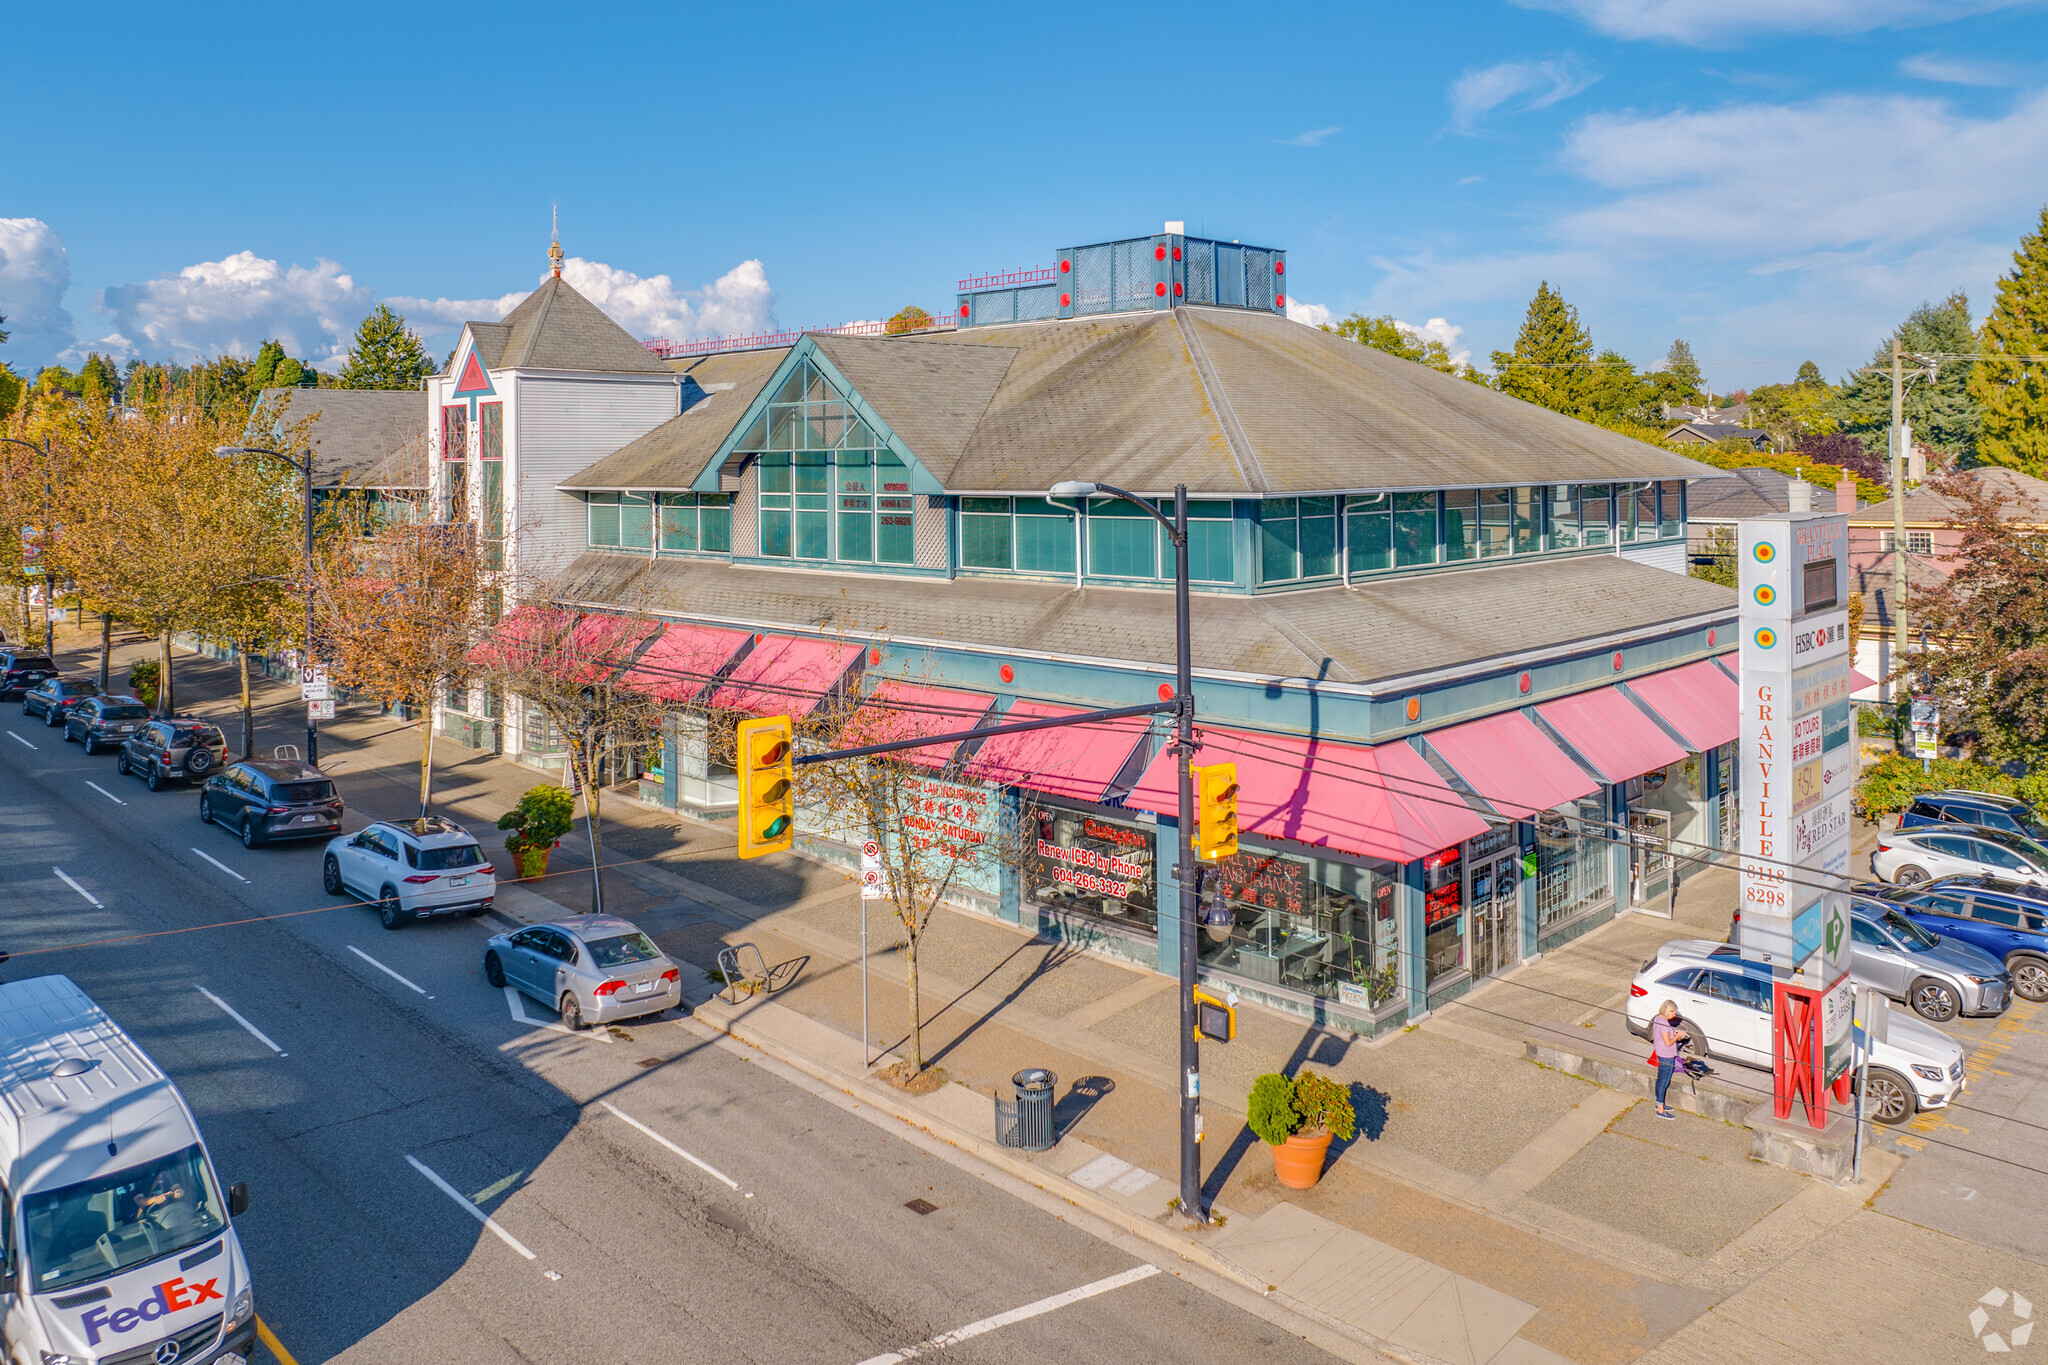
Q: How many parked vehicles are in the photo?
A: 12